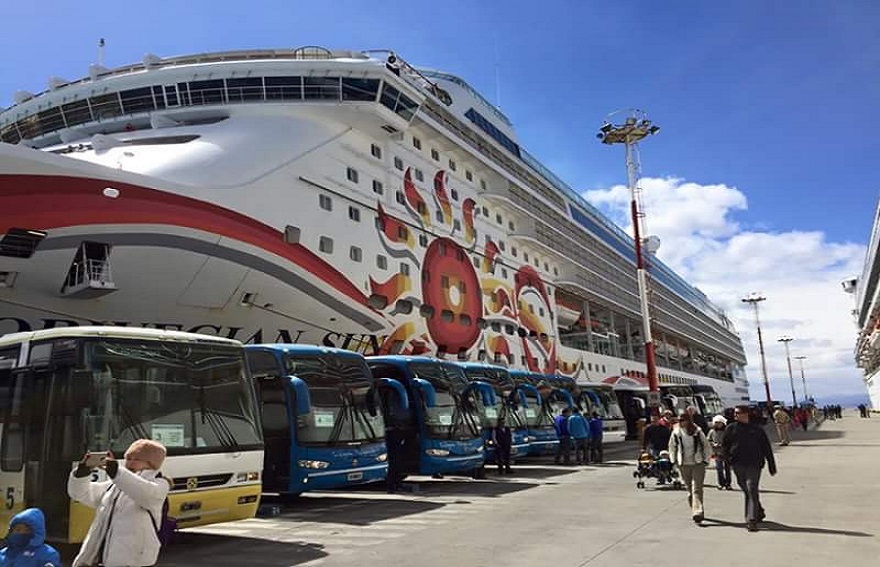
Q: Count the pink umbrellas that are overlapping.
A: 0